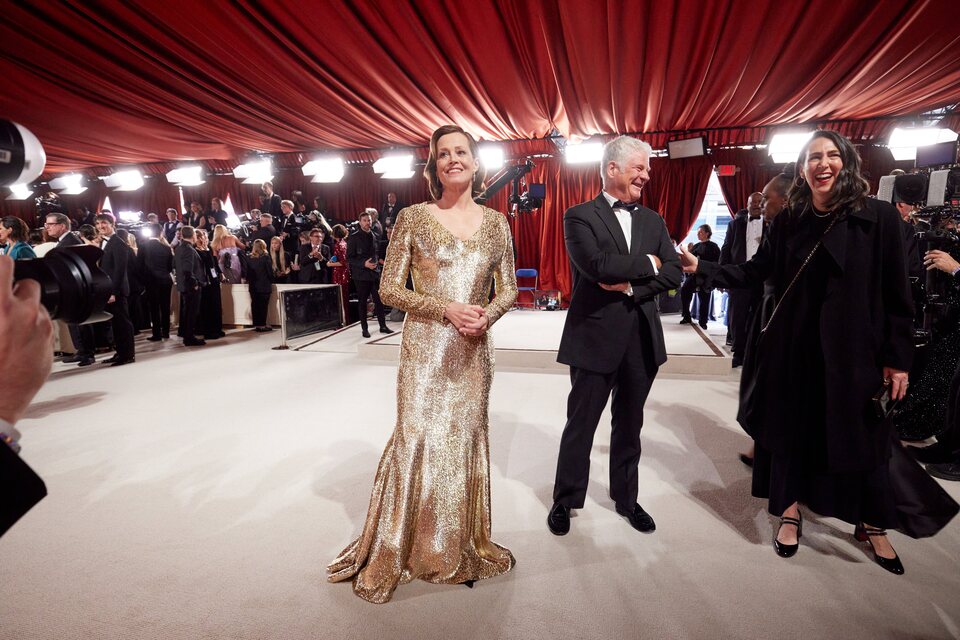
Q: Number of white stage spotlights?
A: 11